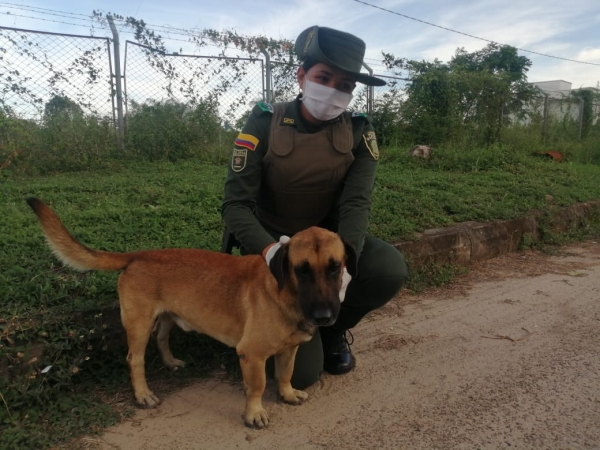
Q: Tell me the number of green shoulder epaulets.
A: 2